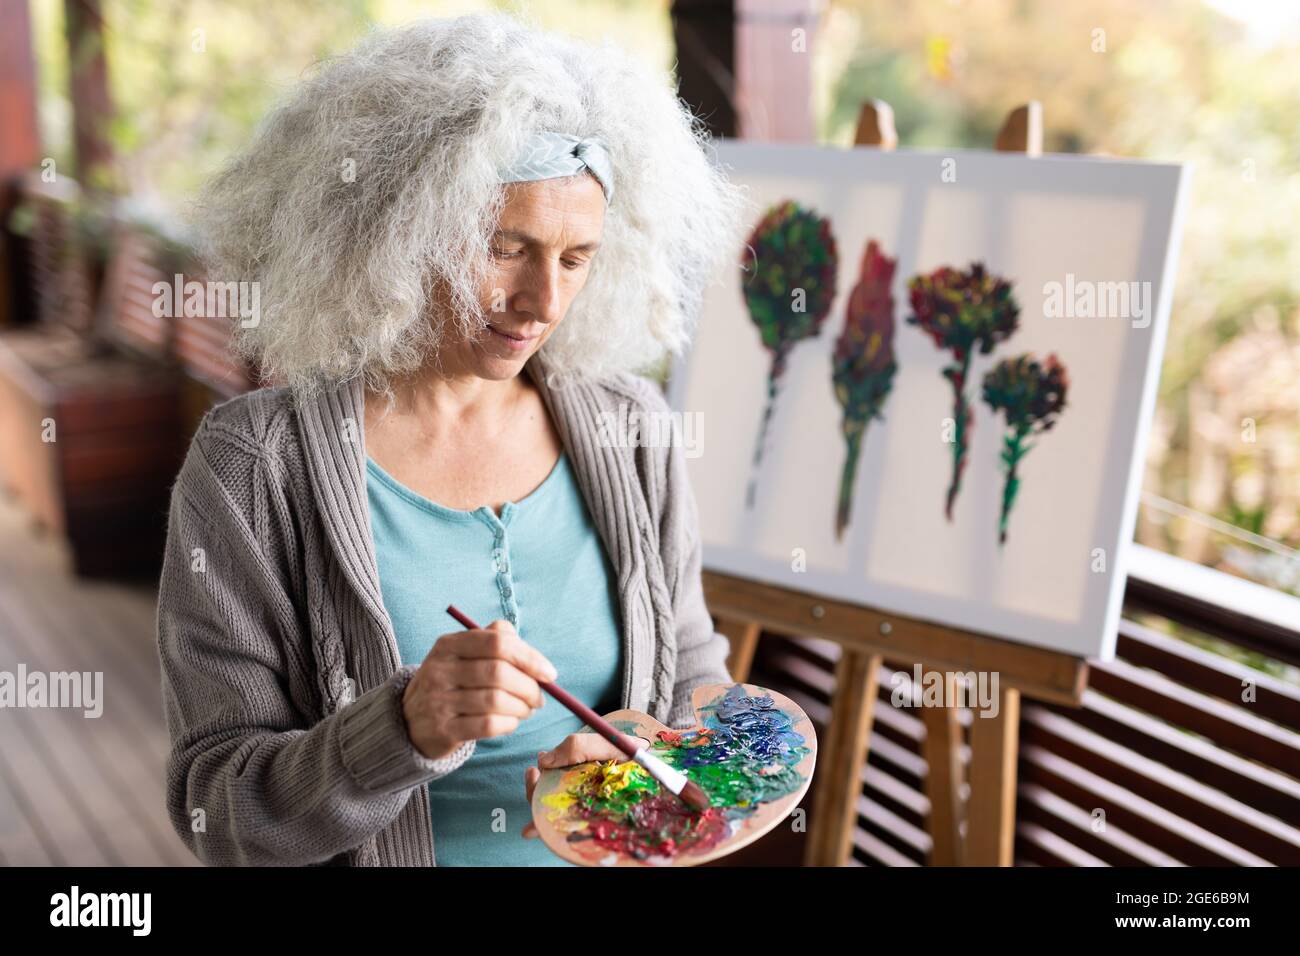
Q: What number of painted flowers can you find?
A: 4